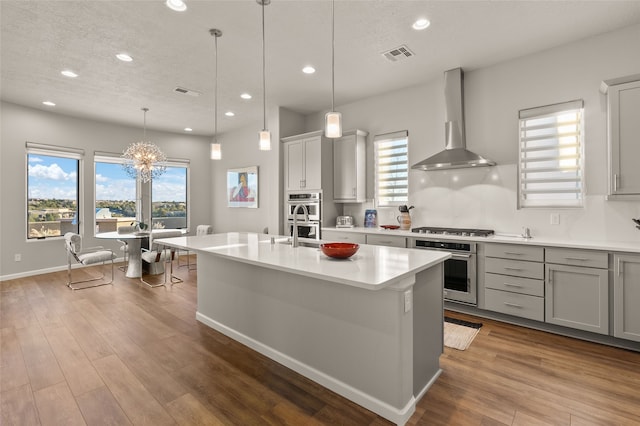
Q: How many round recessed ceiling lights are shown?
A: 9